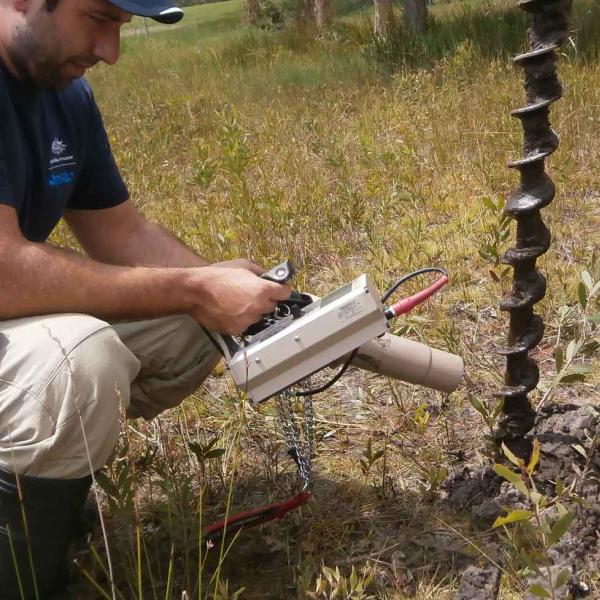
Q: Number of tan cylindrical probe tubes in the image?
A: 1